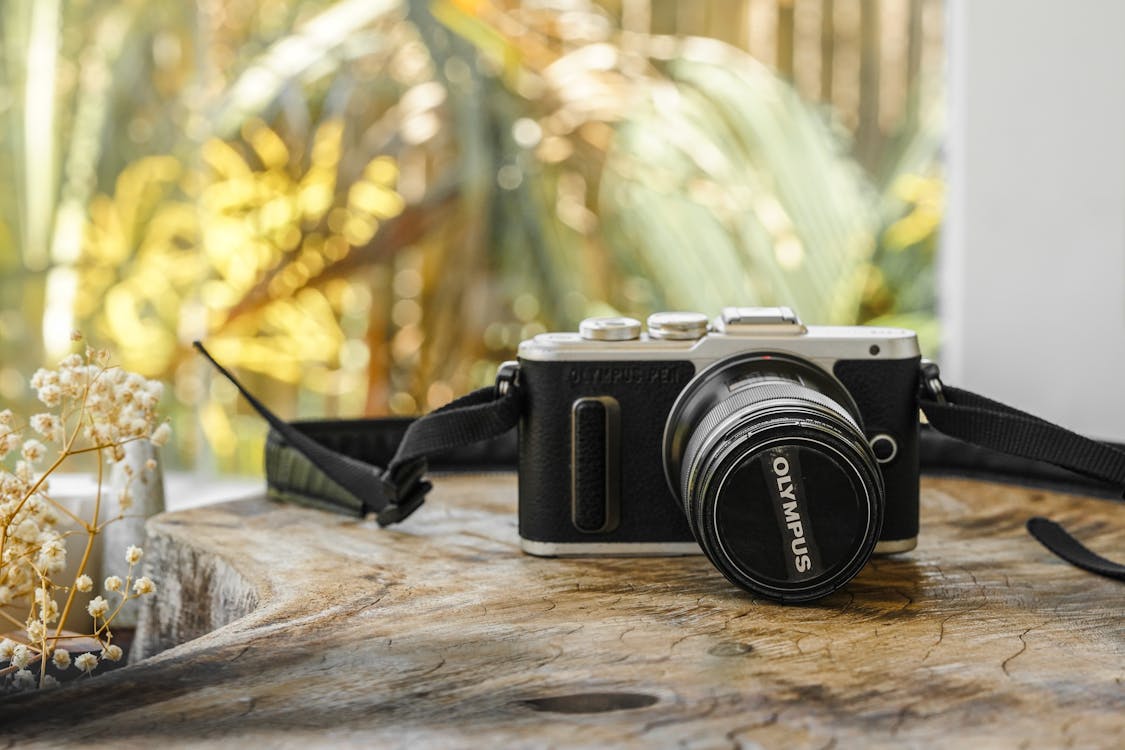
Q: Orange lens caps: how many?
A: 0